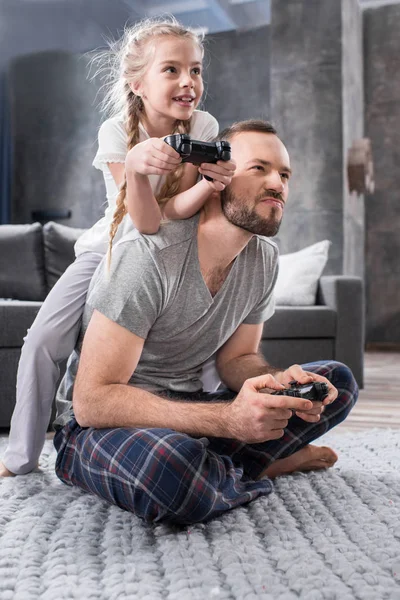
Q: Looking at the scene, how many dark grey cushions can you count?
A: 2